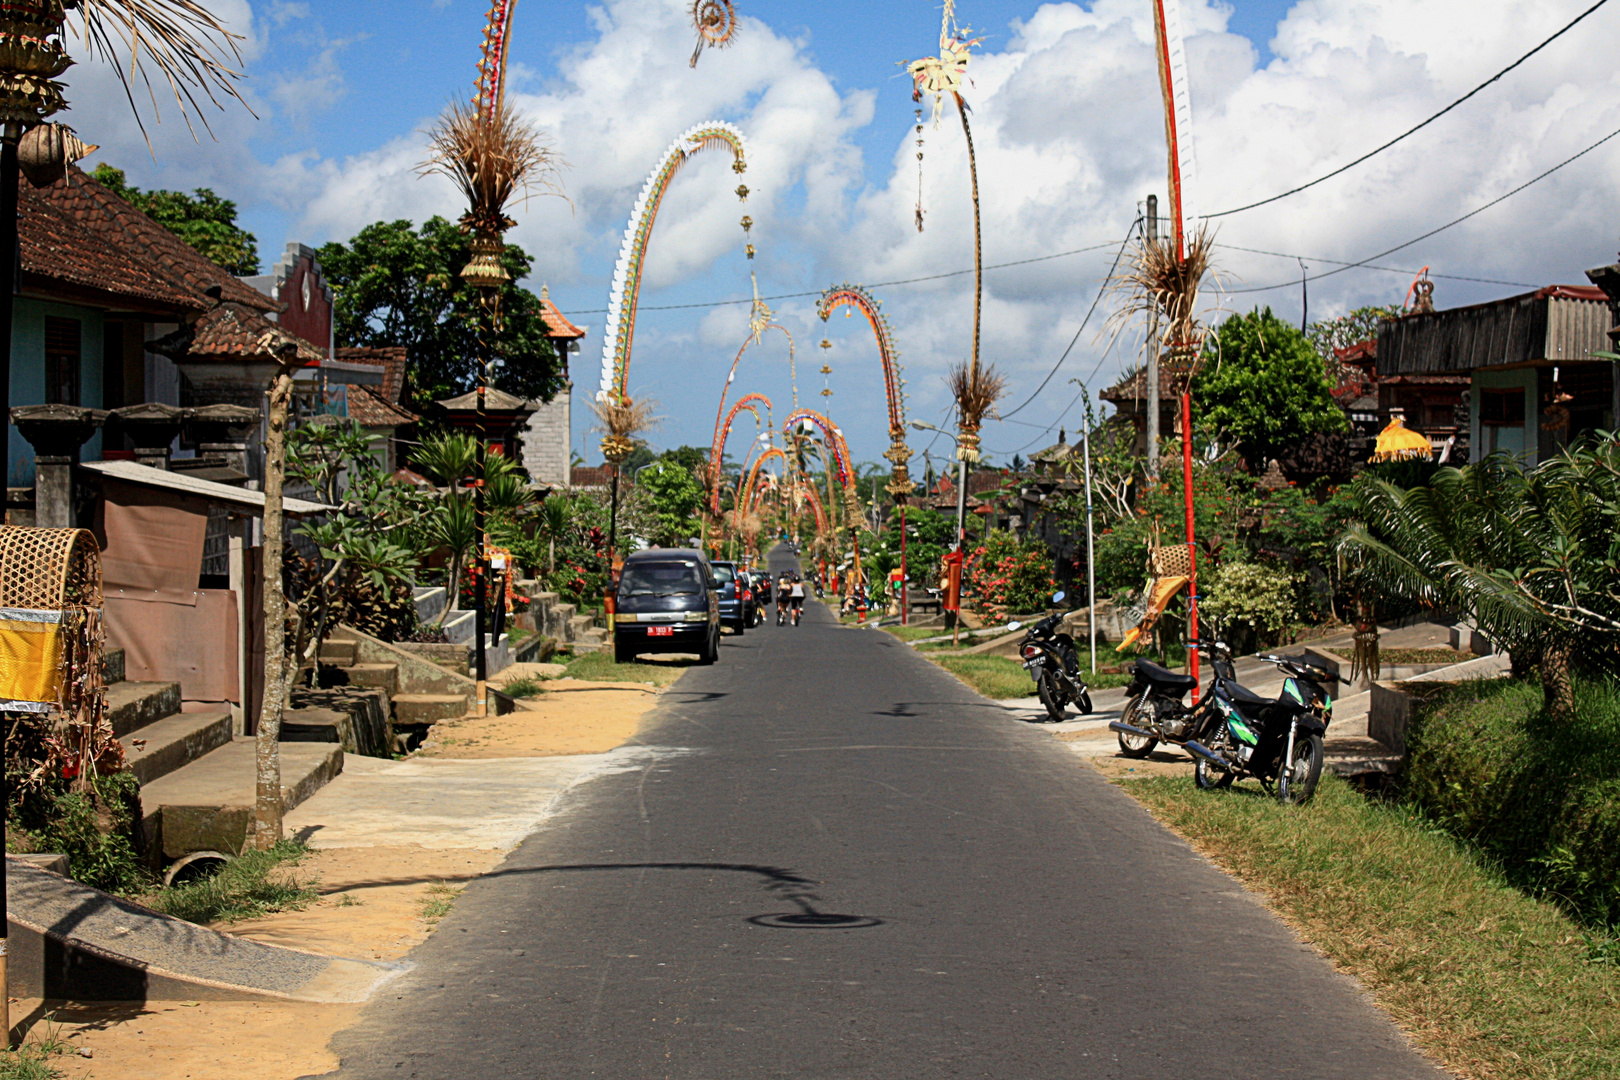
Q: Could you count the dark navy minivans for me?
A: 1